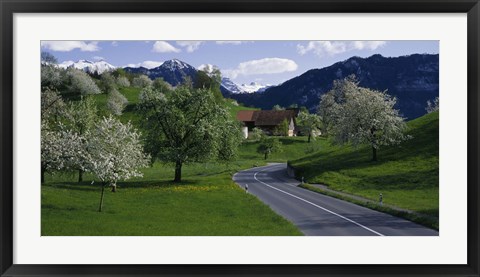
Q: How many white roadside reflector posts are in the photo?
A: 3